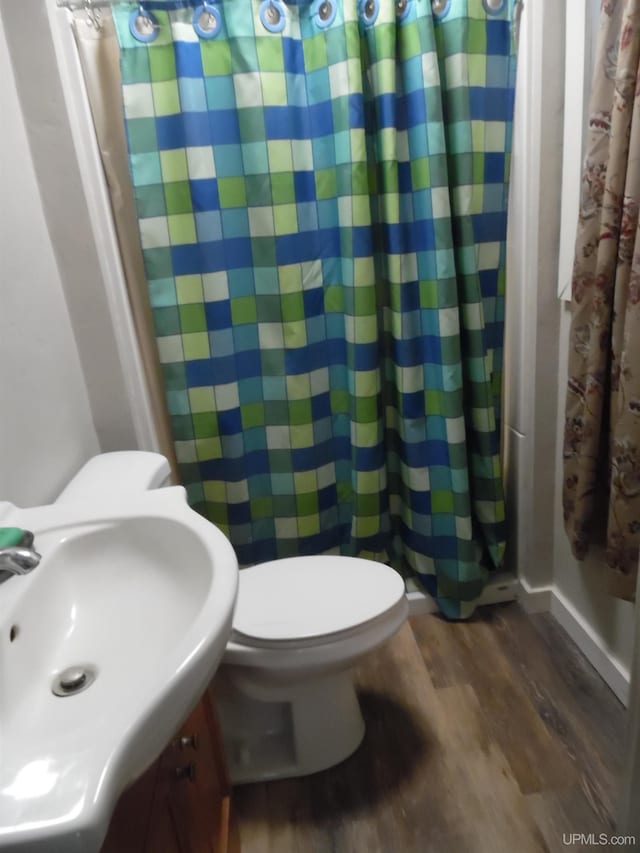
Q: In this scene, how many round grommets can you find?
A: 8